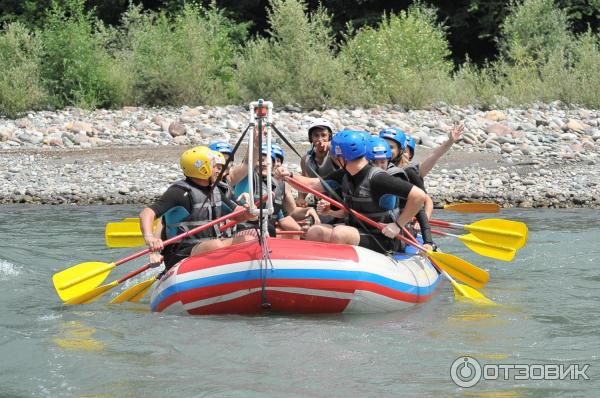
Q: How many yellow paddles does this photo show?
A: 10